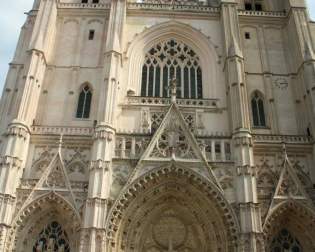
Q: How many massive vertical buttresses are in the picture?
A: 4